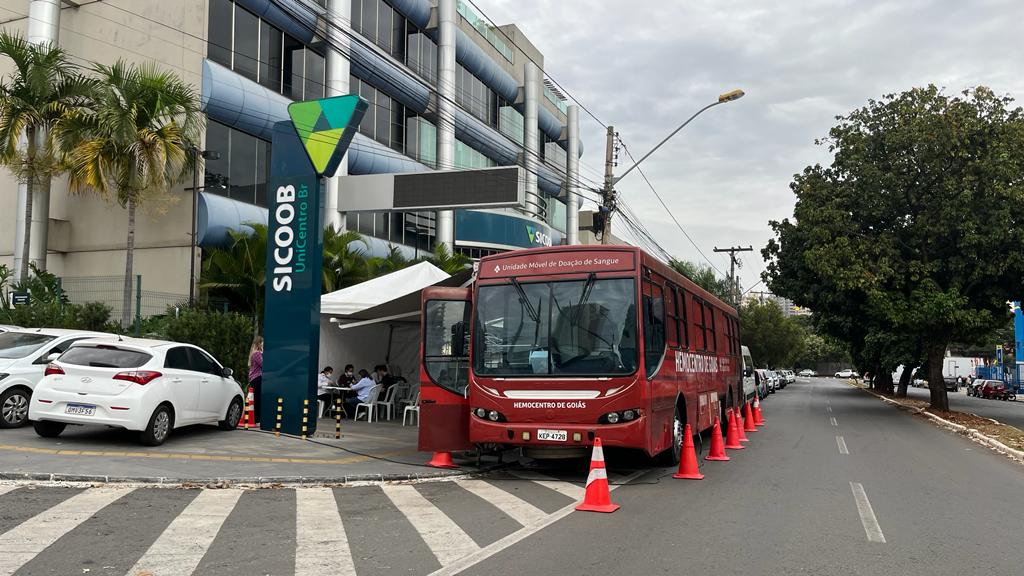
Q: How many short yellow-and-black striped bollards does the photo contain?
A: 4